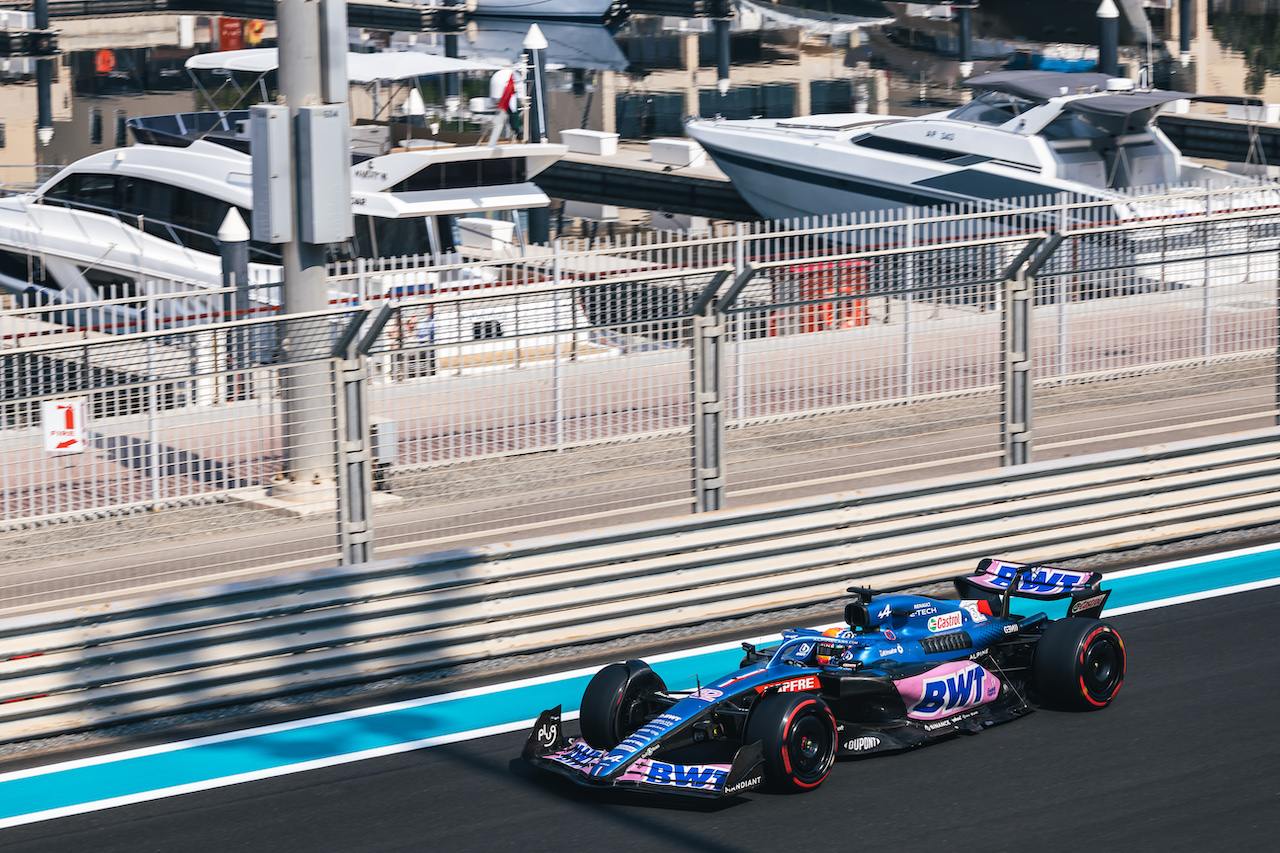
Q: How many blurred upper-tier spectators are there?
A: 0